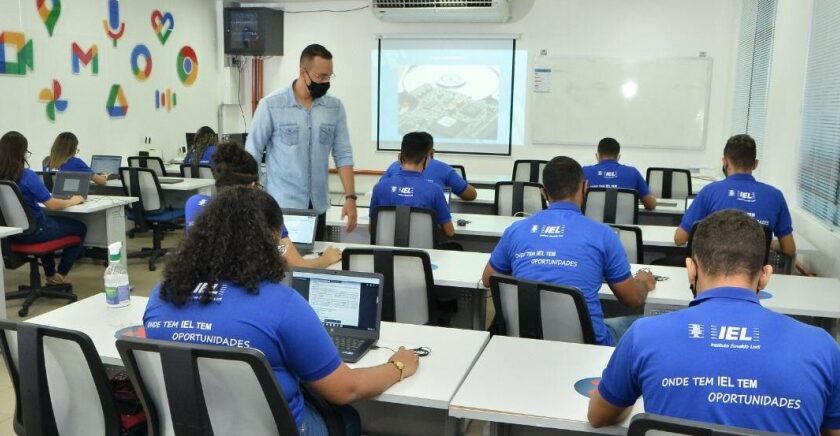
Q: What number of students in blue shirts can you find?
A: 11